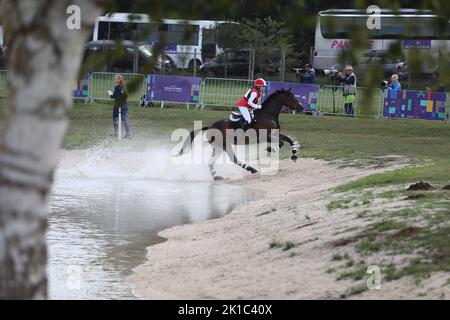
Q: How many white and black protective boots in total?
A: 4